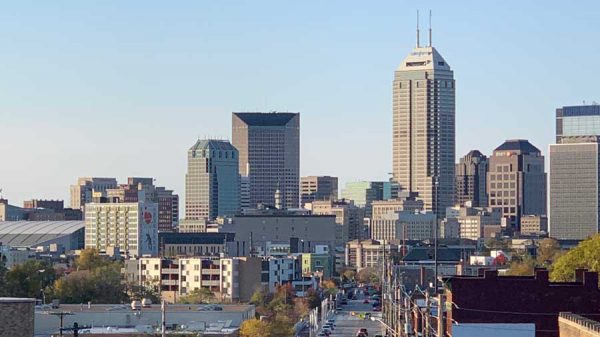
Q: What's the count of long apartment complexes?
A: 1